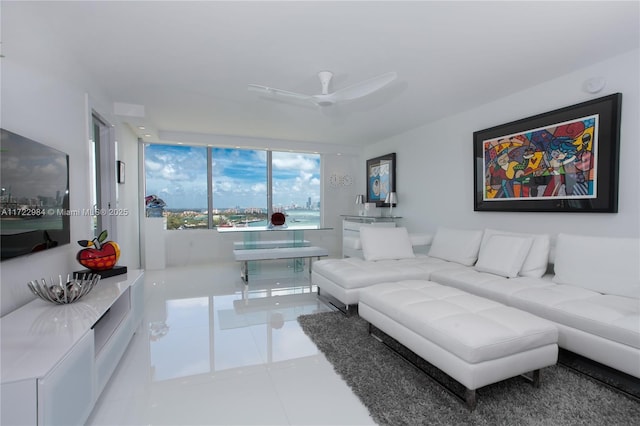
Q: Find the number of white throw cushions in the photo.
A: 5